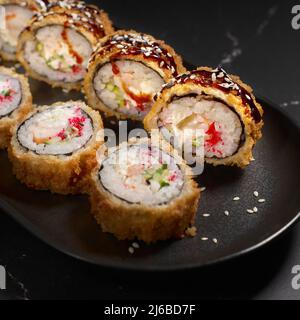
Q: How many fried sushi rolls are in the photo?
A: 7